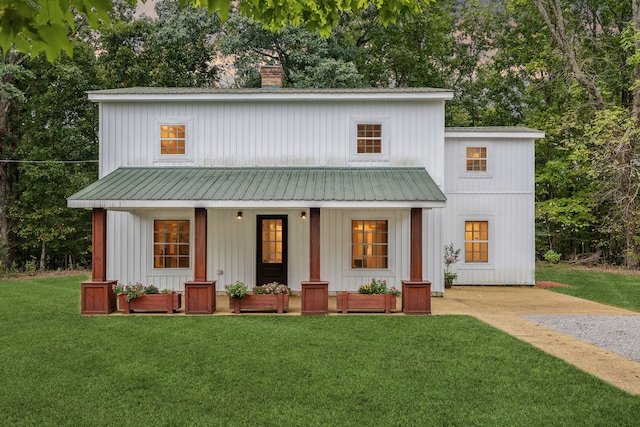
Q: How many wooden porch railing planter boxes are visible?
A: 3